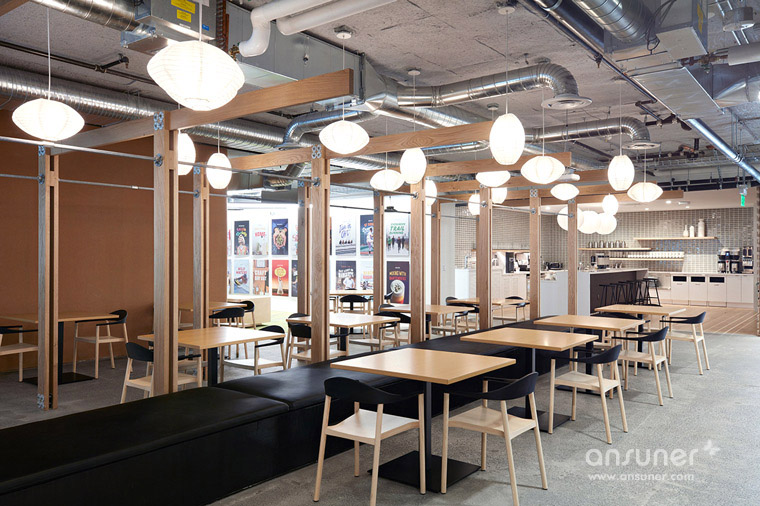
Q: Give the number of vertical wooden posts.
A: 11